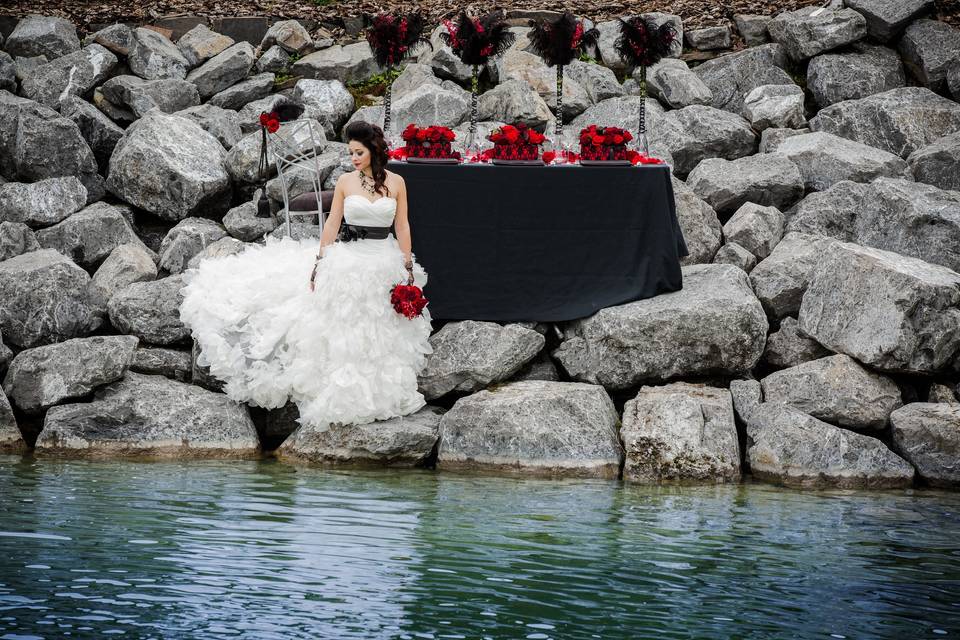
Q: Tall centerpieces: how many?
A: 4